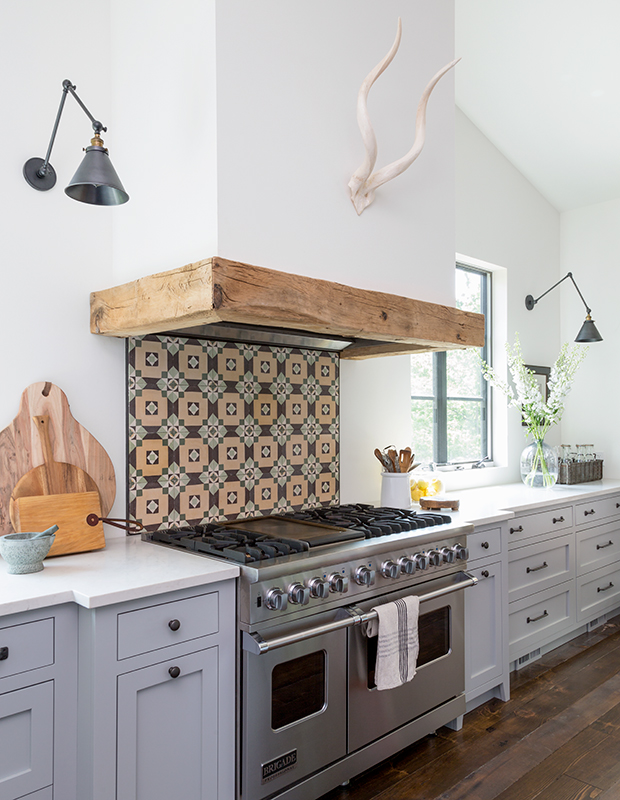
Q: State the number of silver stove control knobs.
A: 11